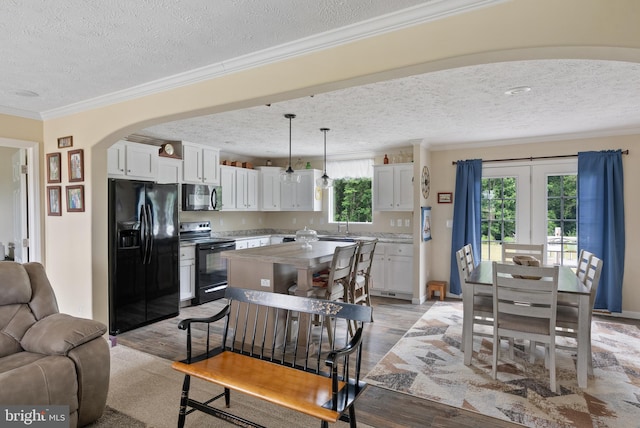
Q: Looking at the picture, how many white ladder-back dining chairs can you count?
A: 6